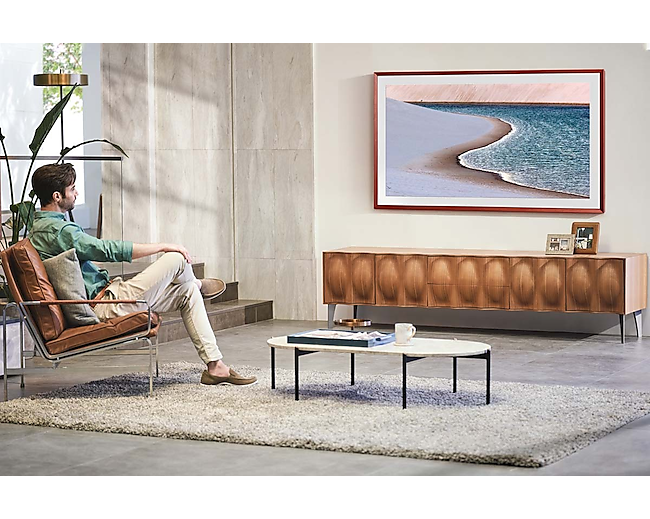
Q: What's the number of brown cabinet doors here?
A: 4